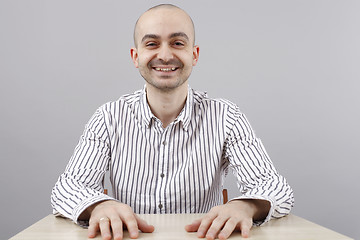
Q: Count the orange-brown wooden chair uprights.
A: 2